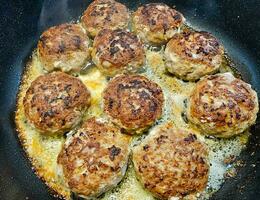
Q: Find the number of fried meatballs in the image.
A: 10